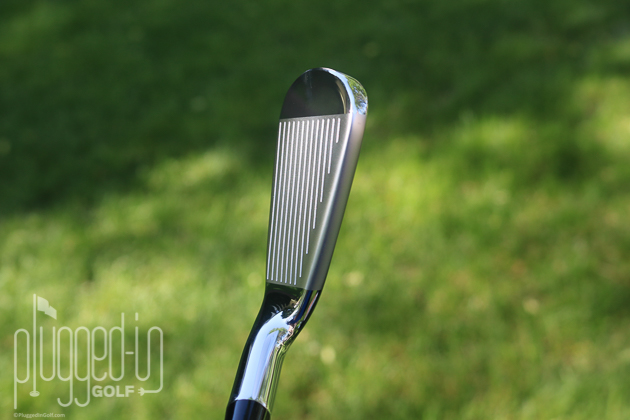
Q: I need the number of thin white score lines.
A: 13